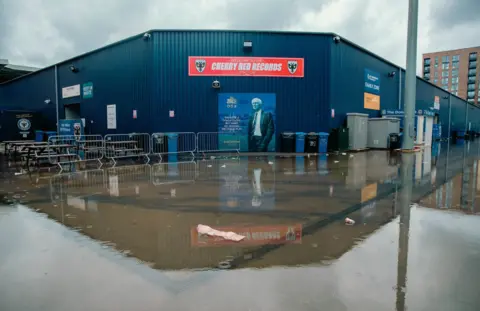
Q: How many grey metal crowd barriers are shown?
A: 4